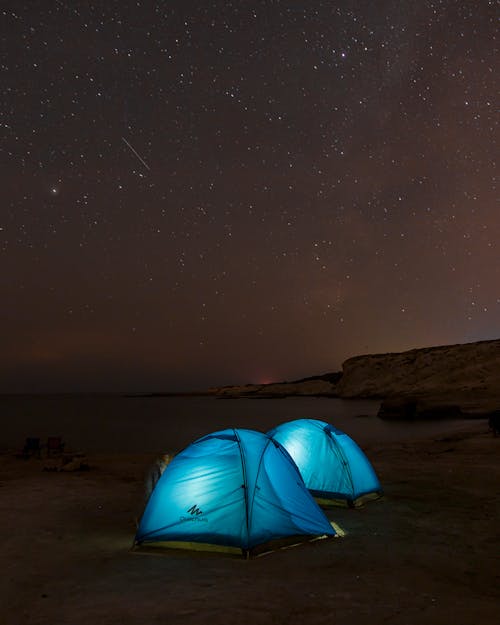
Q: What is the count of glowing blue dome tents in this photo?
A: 2